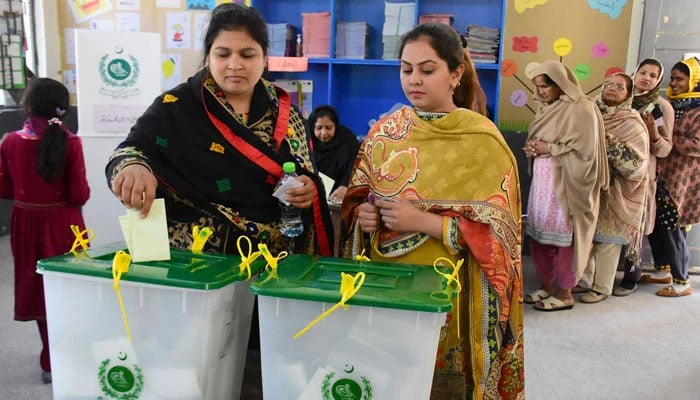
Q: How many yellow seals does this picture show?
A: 8